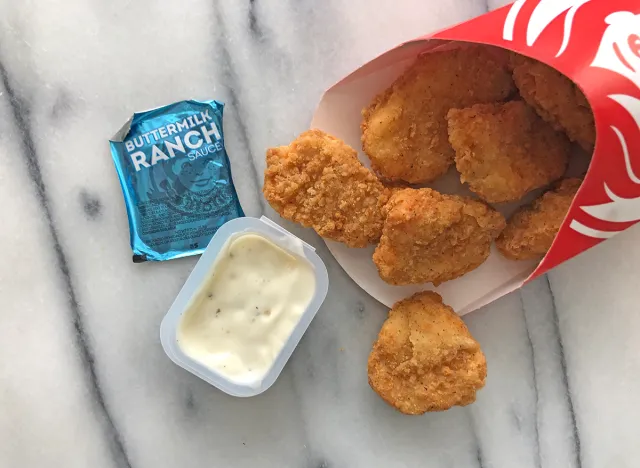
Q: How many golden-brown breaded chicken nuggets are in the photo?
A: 7